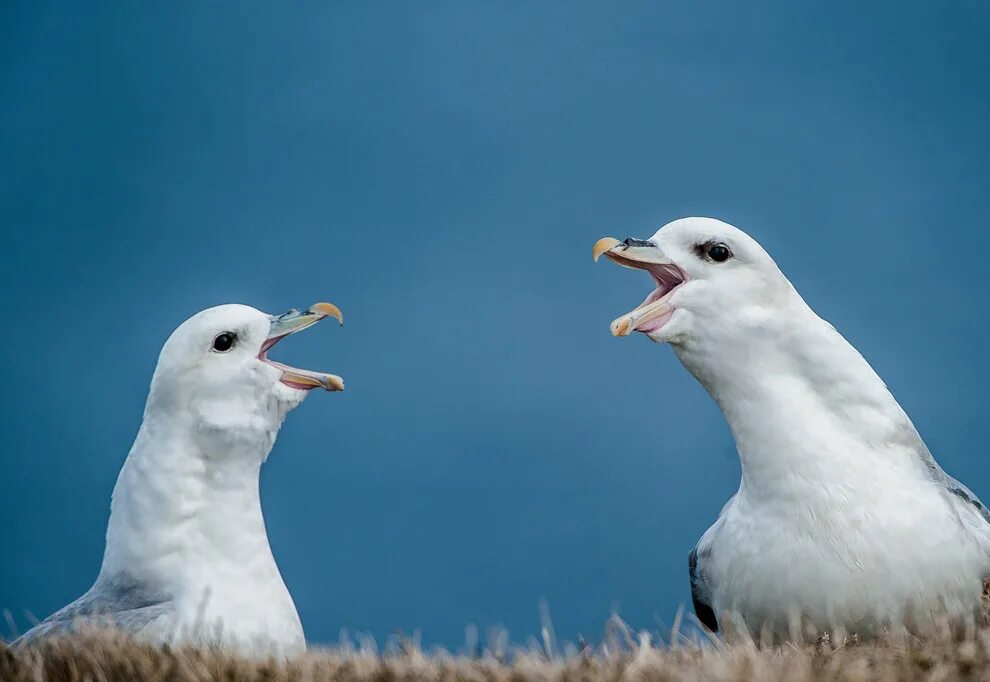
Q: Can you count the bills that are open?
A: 2